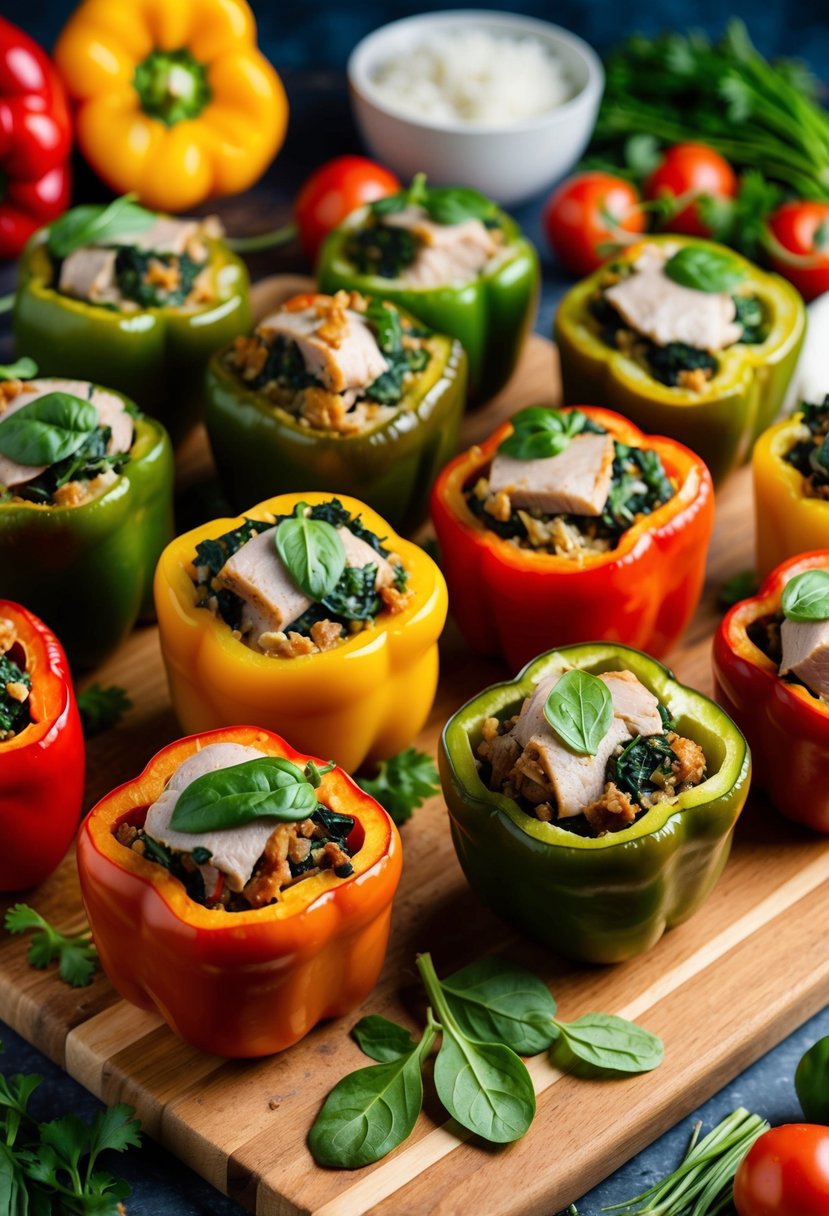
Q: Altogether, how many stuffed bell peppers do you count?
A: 12